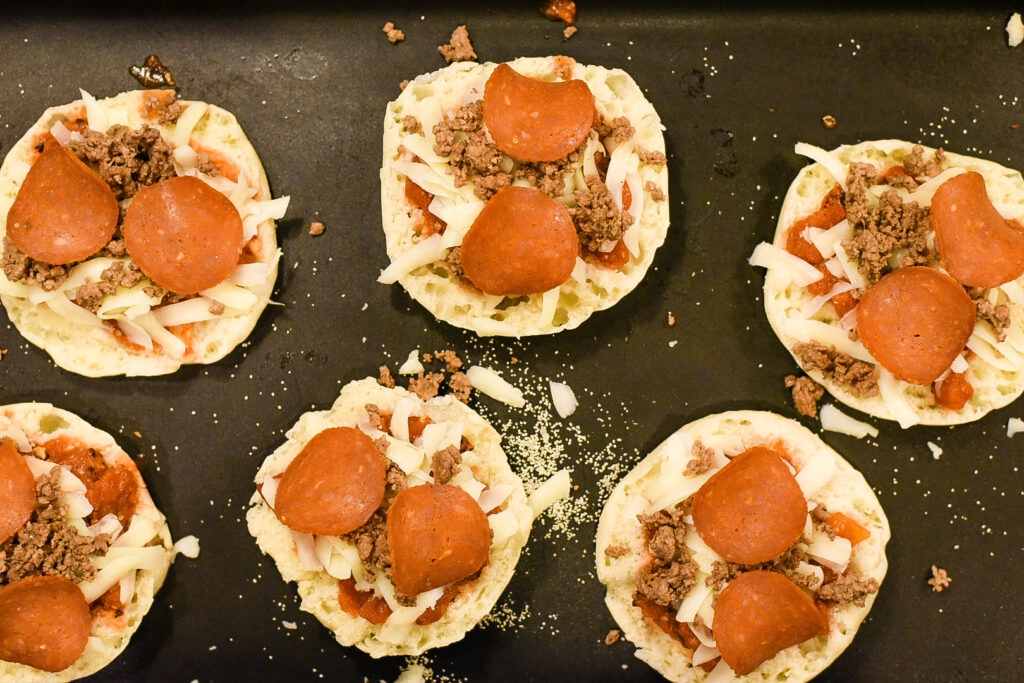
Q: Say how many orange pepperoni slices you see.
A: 12